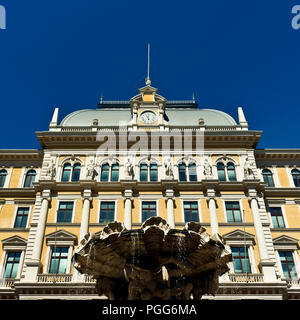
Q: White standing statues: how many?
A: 6